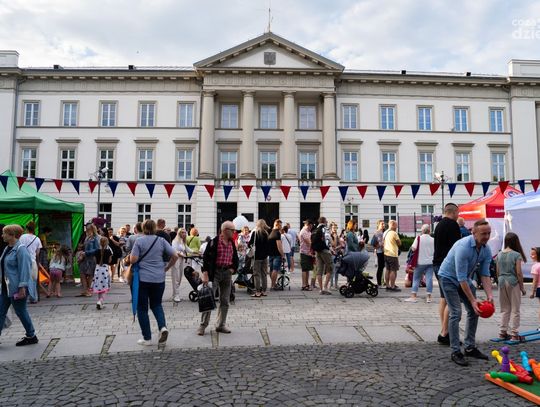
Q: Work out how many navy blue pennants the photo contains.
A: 15